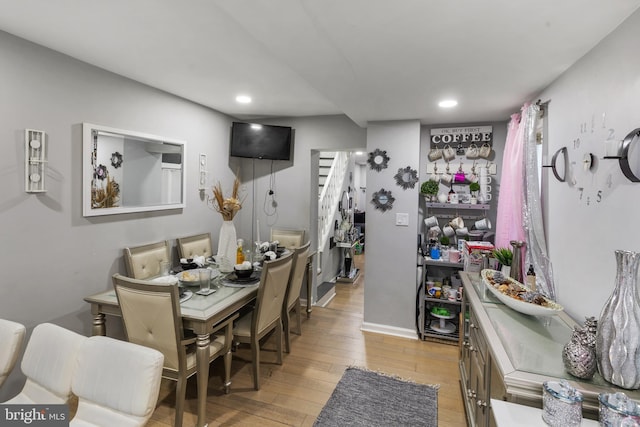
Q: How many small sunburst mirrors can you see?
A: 3